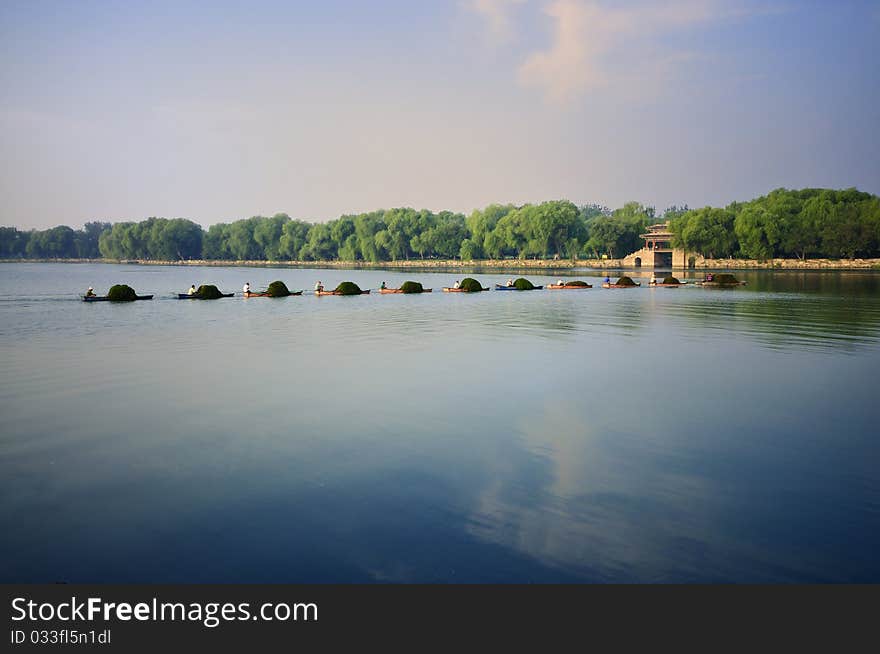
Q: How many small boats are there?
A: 11